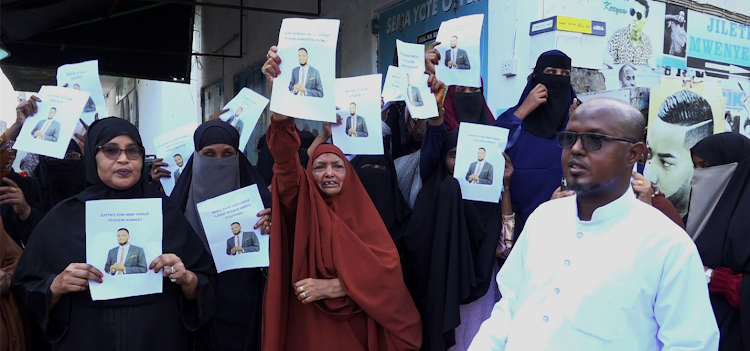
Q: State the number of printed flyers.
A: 12